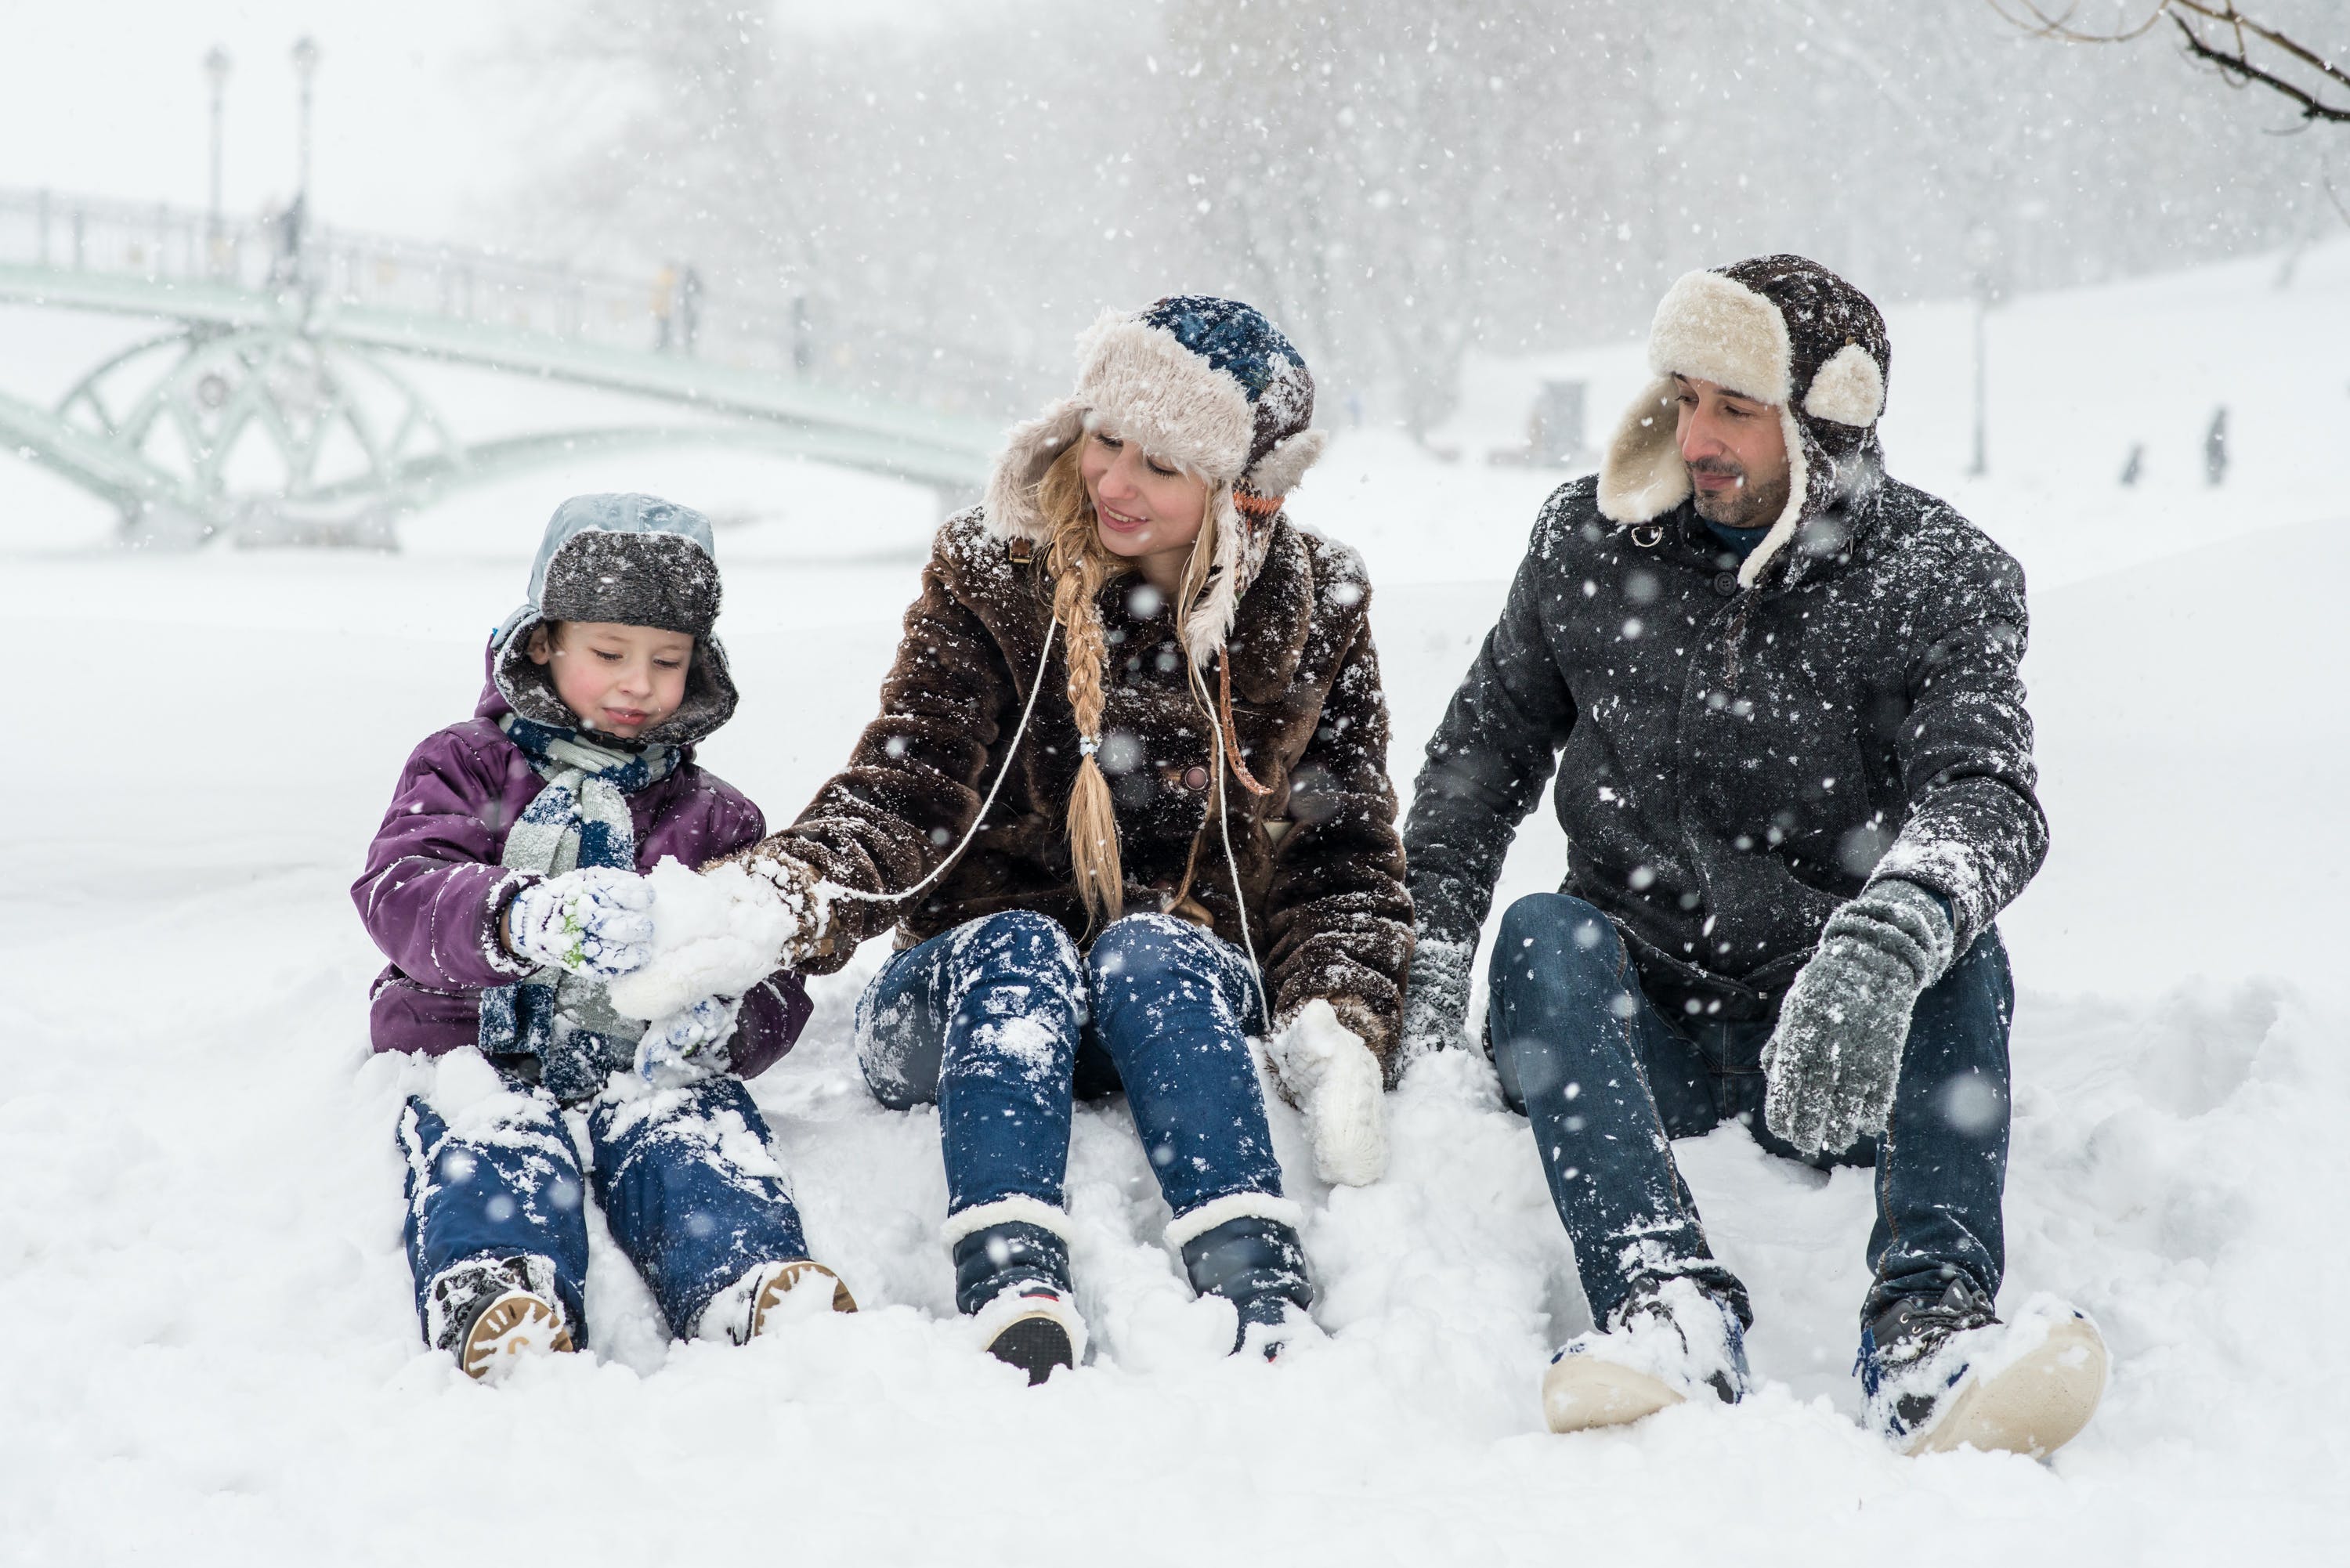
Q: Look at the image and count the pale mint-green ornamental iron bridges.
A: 1